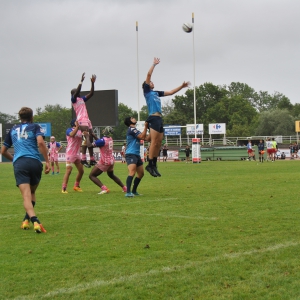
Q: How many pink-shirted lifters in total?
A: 2